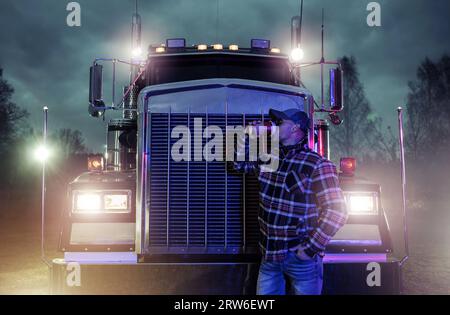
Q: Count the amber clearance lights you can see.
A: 5